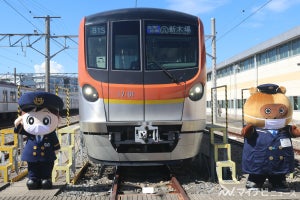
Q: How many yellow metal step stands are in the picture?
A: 3